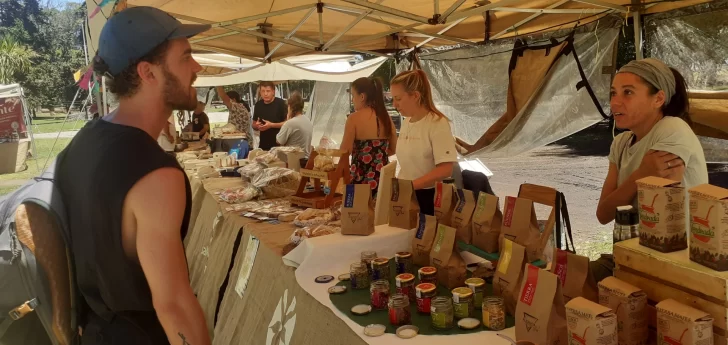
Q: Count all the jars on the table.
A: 13